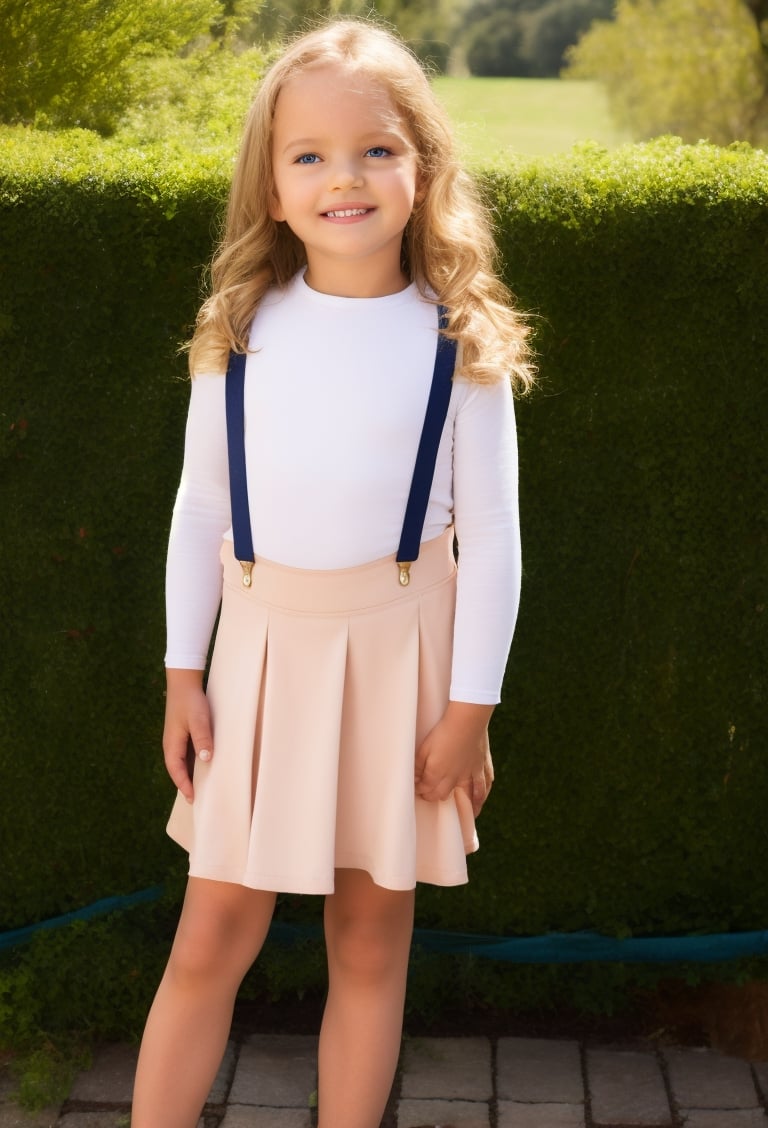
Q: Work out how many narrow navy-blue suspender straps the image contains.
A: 2